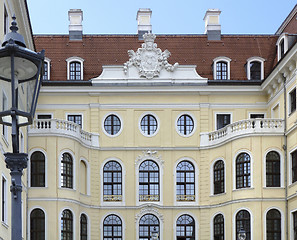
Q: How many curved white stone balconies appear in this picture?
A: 2